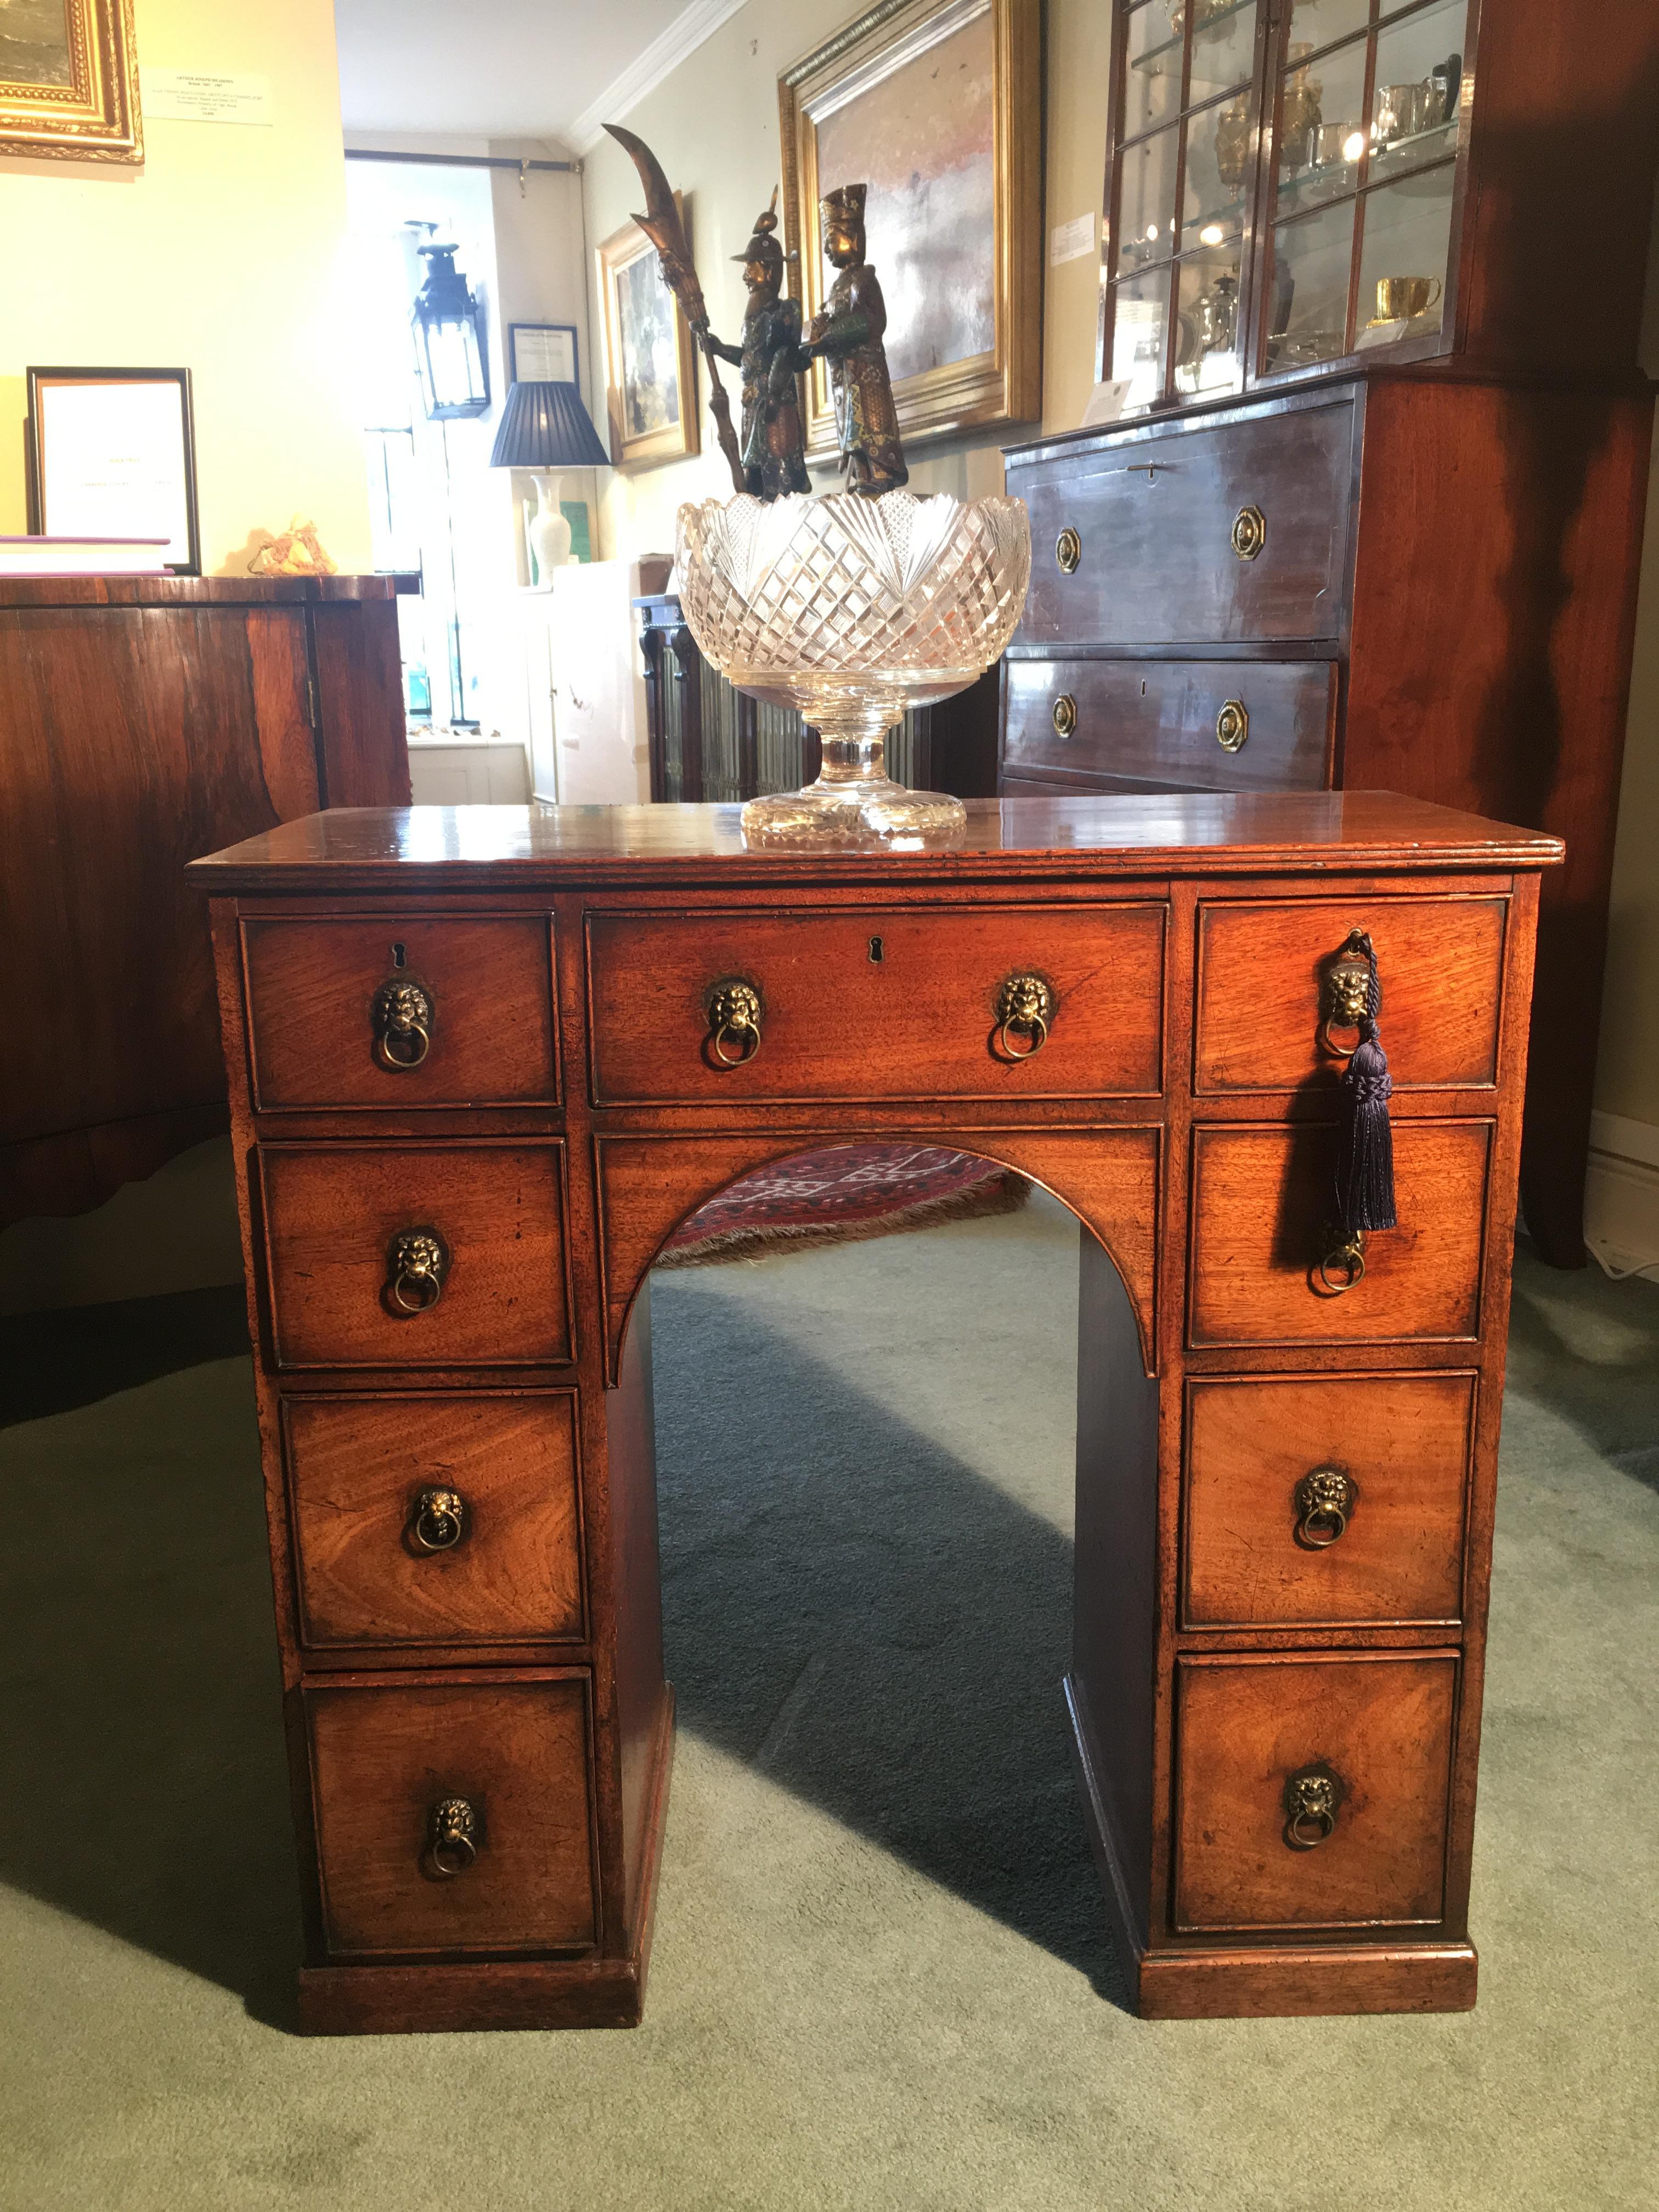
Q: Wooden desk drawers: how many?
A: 9